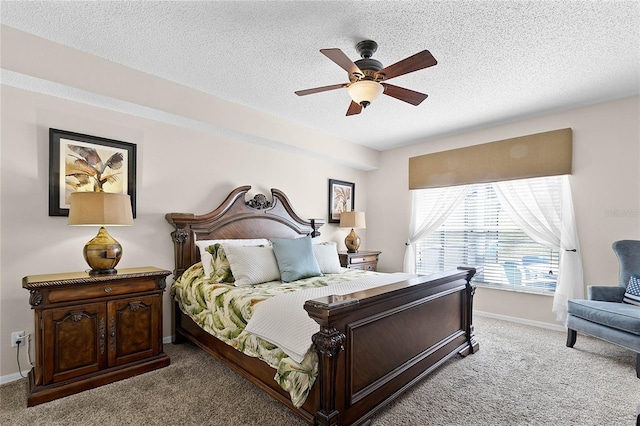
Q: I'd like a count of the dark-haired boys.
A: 0